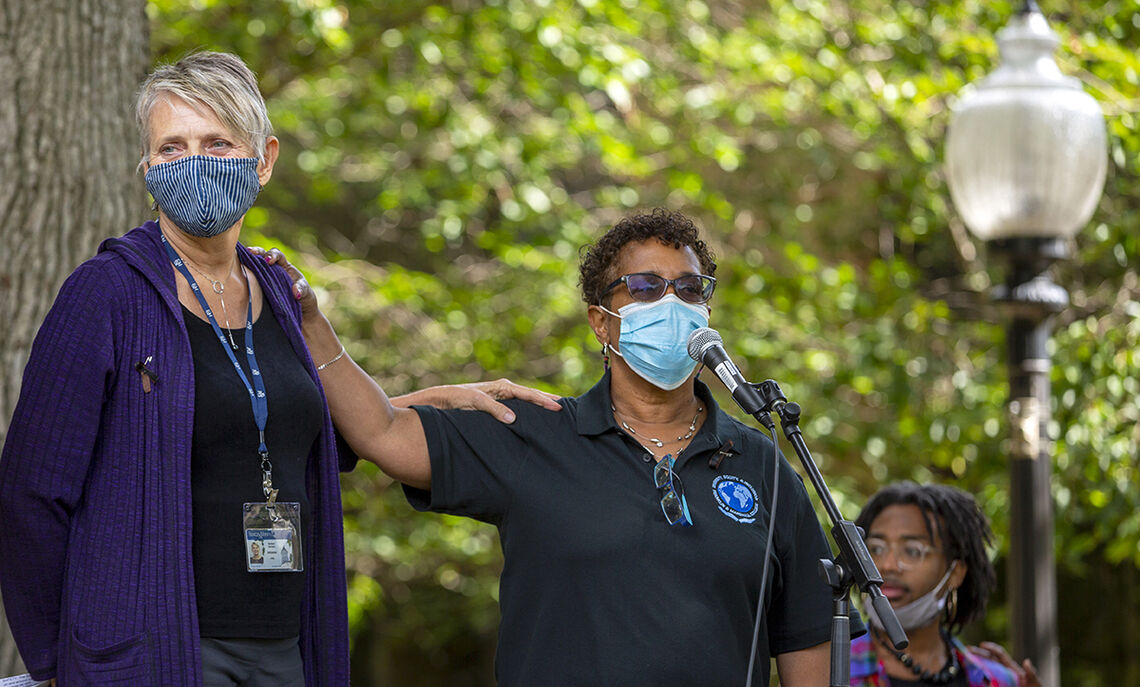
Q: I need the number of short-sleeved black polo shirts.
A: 1